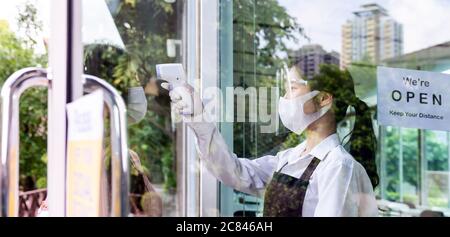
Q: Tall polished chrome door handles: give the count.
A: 2